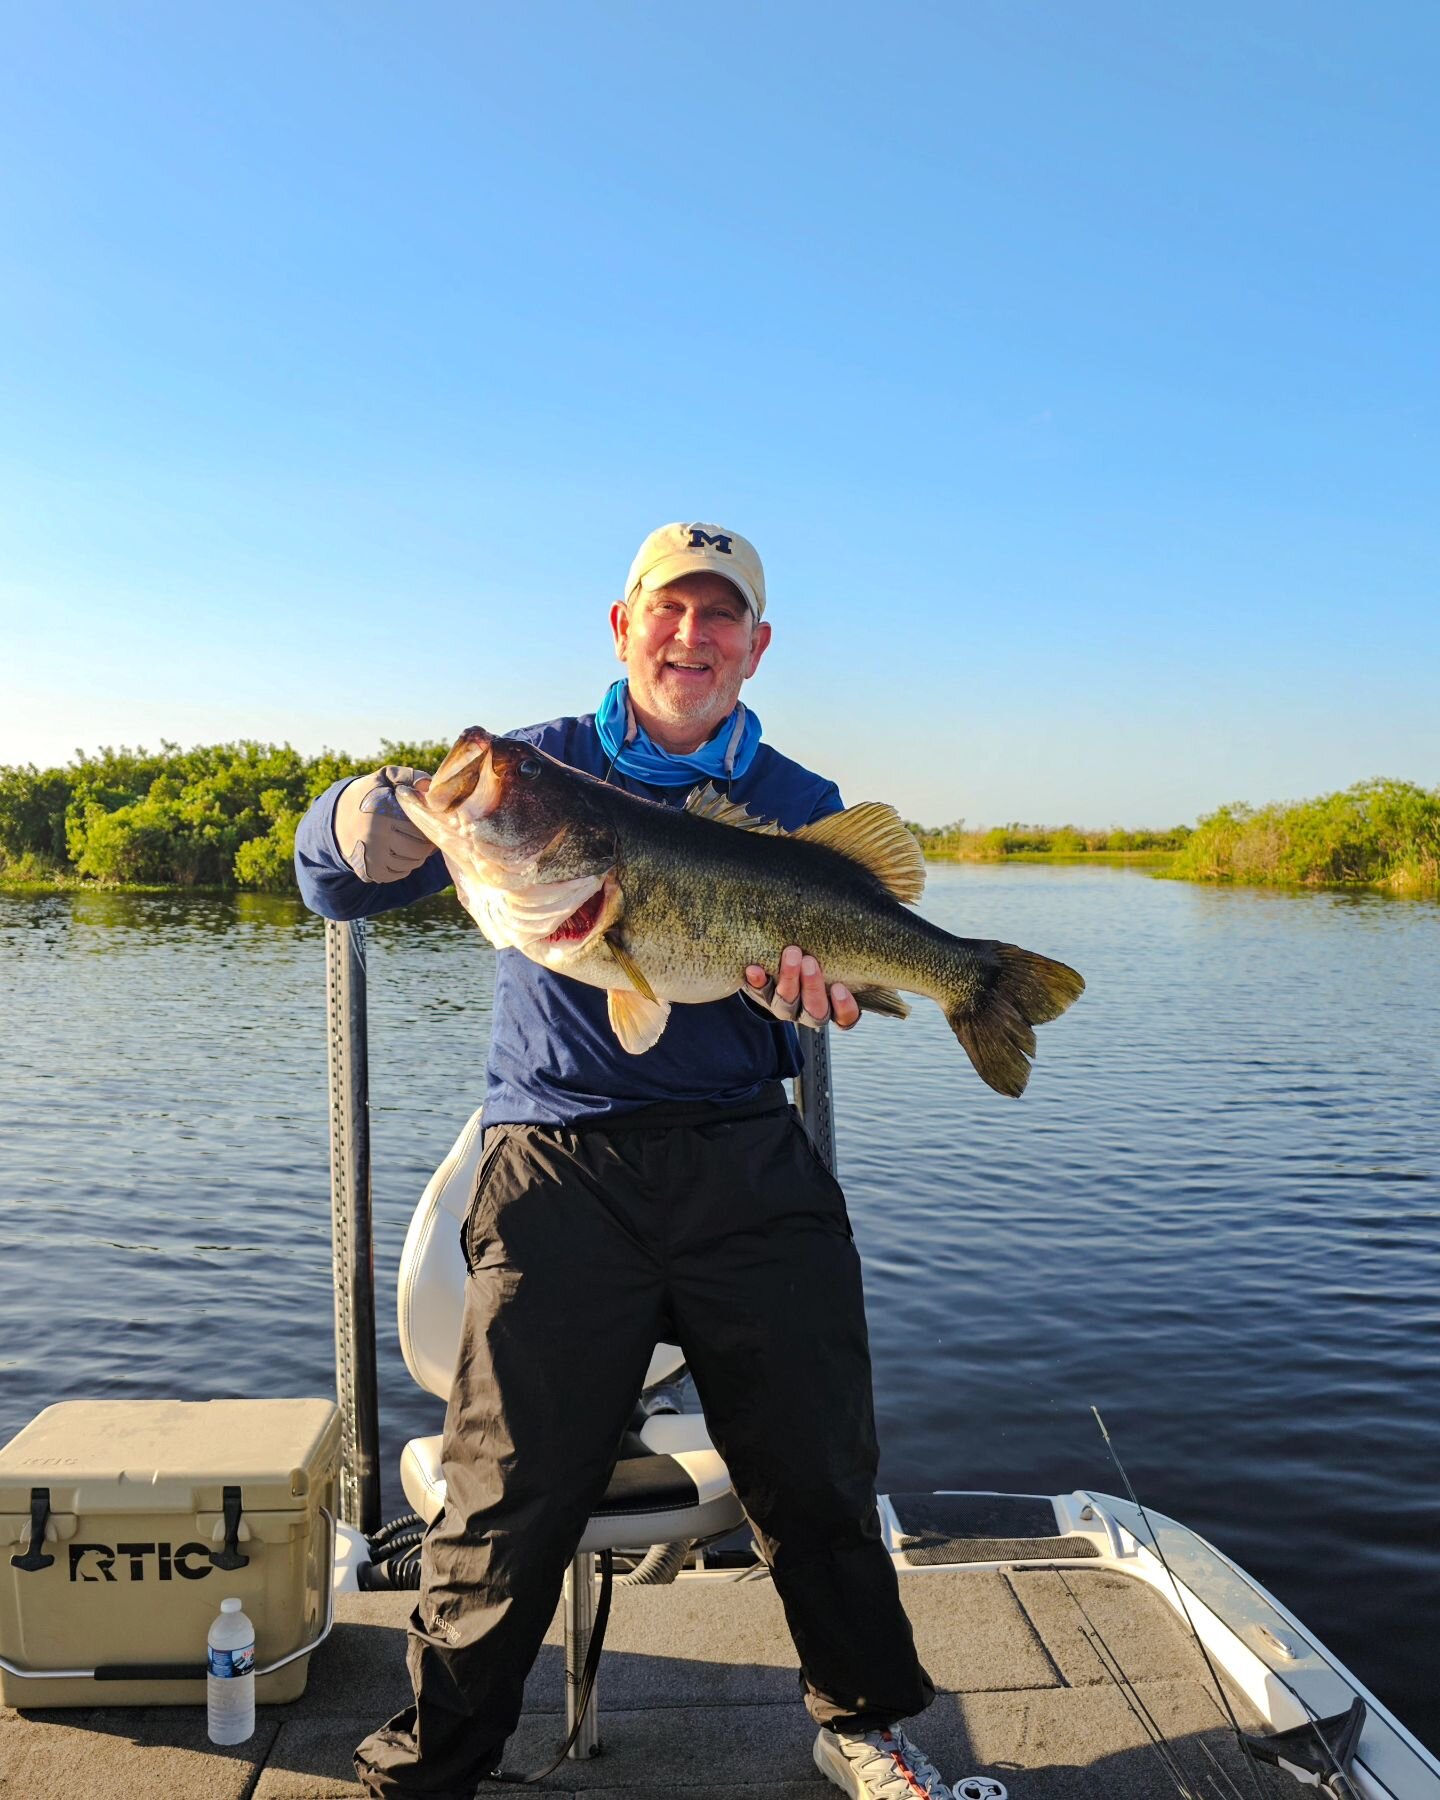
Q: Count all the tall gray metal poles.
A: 2